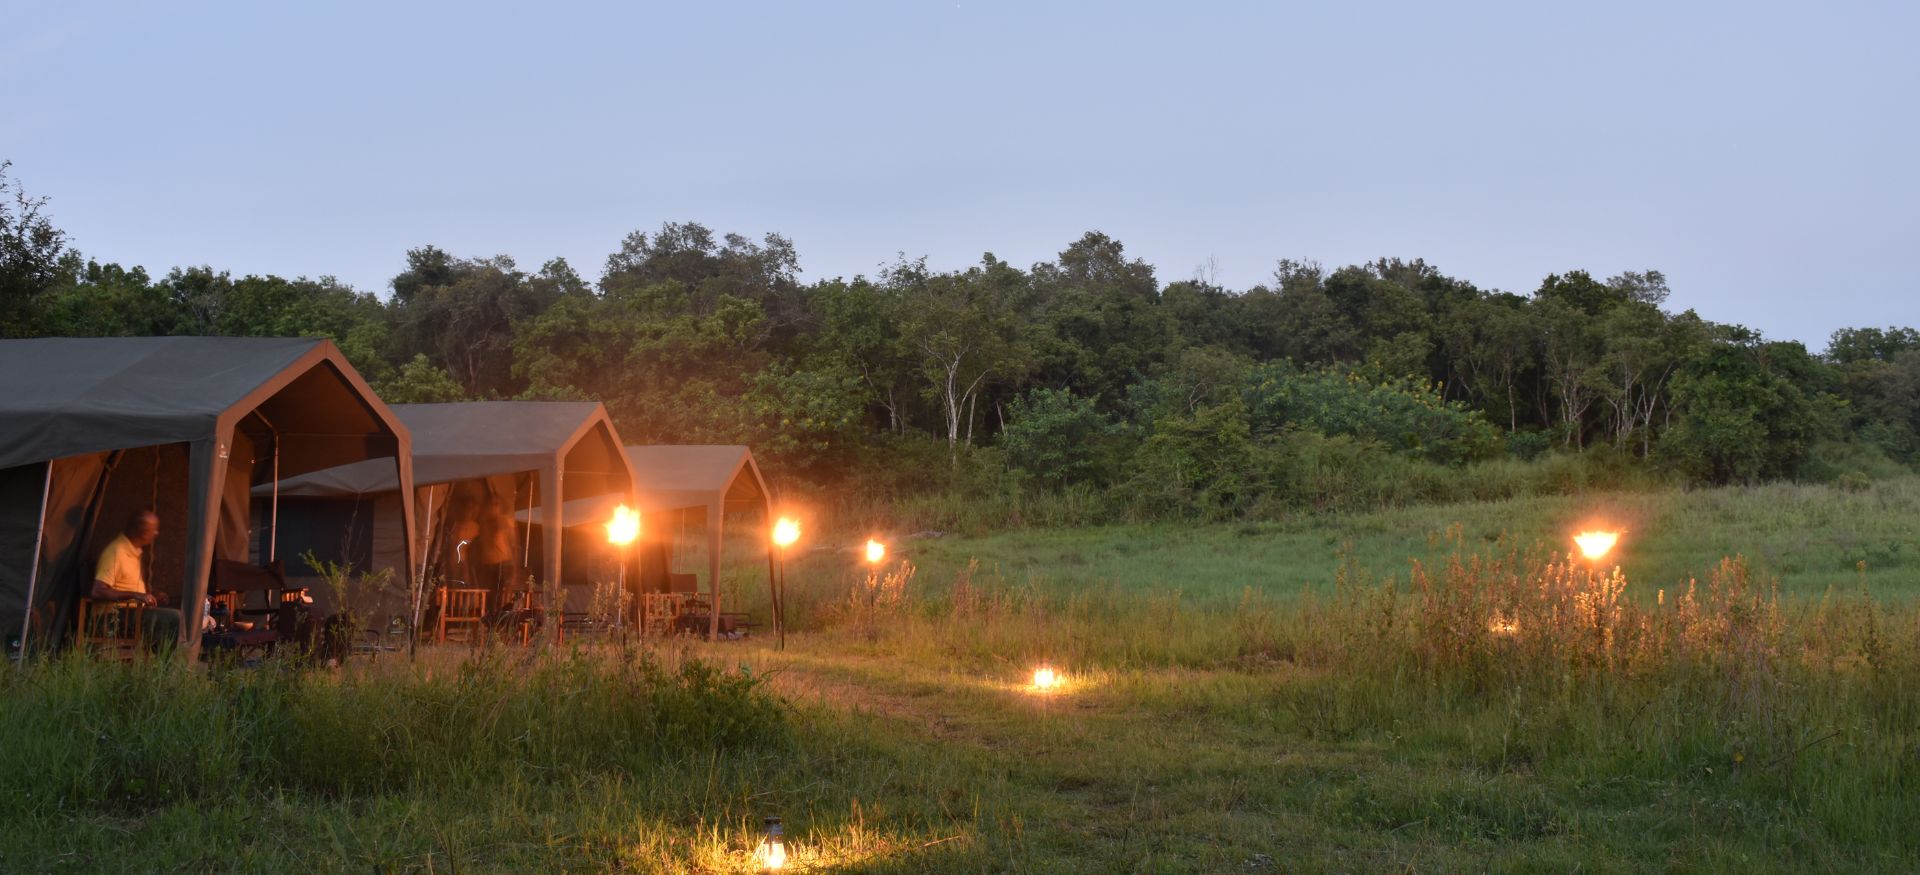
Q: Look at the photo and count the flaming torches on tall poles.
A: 4